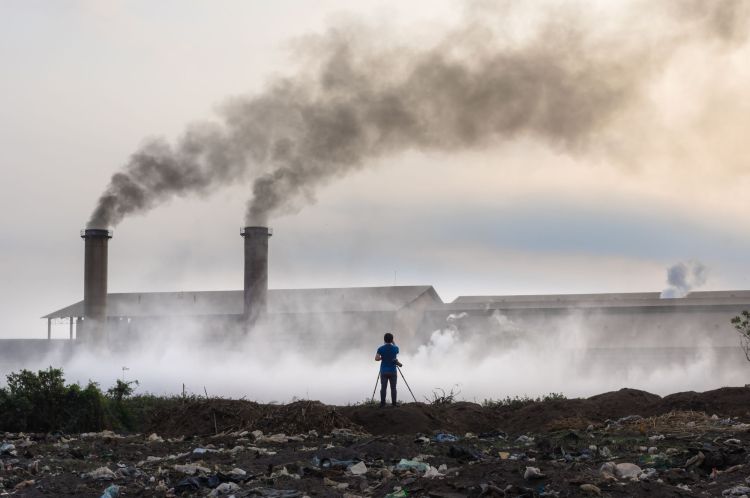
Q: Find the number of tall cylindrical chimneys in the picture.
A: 2